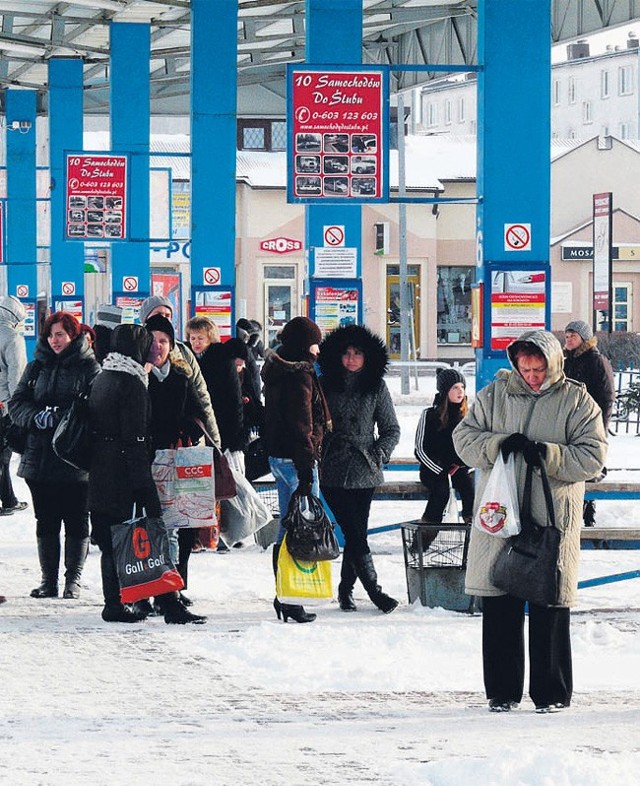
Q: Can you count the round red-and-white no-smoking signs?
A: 6